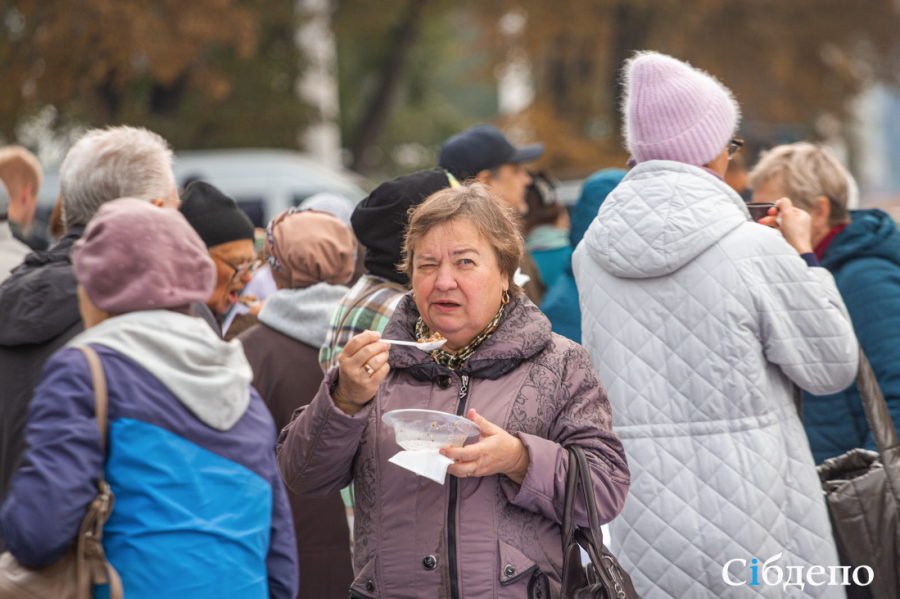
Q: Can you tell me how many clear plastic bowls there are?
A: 1